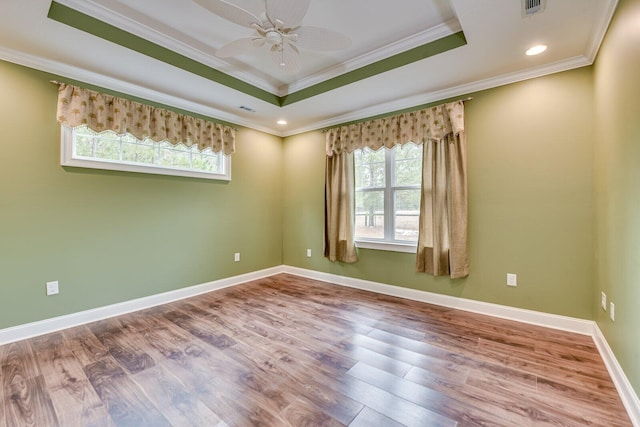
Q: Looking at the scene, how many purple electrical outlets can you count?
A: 0